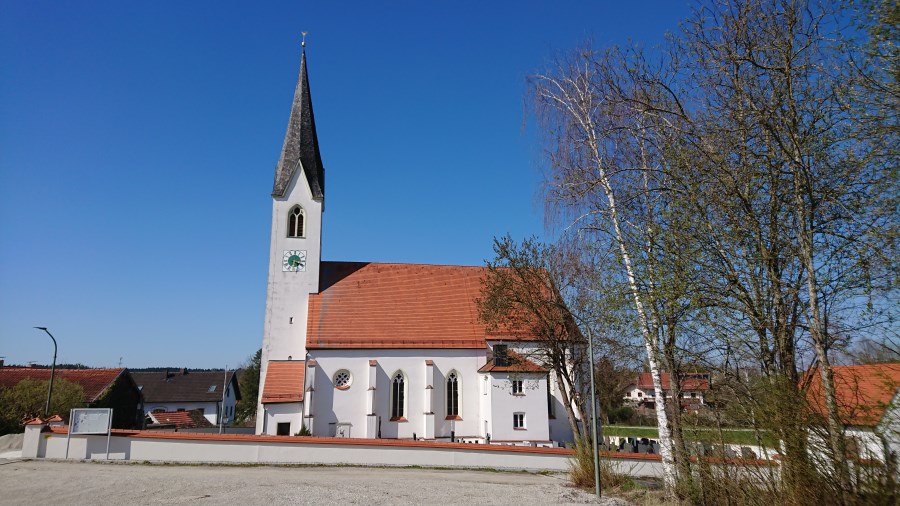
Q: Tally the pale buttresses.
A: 3